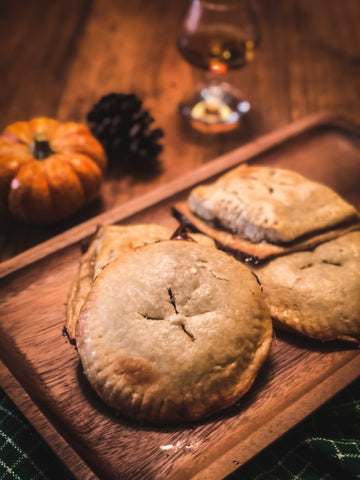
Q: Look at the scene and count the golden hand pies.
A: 4